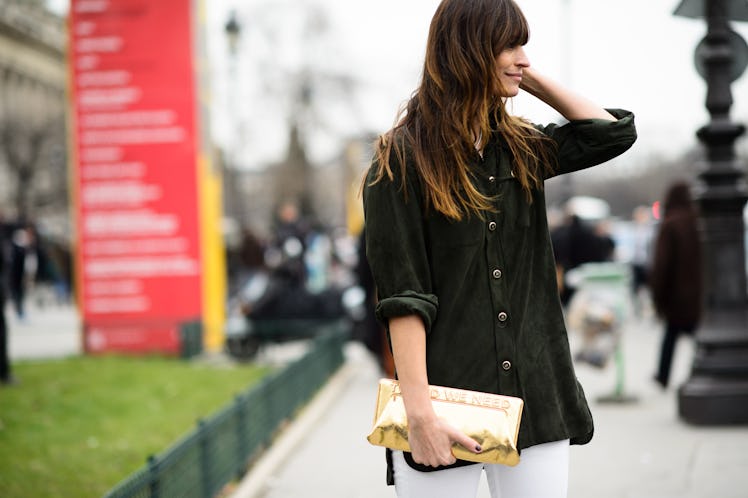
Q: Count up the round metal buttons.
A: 5